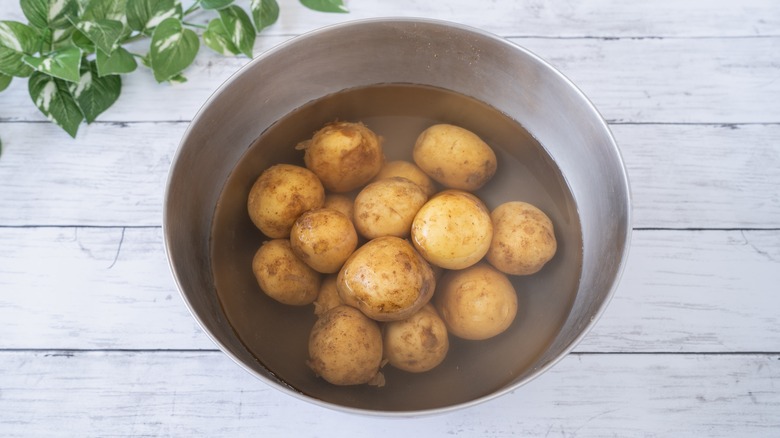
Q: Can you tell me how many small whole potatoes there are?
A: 15